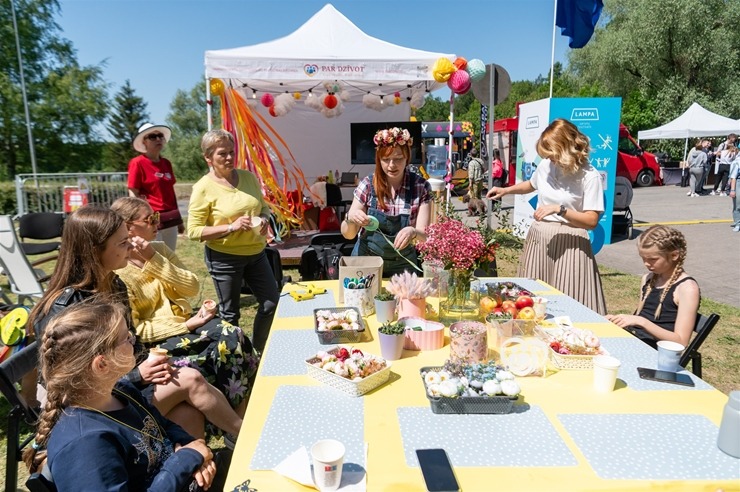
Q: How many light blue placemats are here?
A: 8